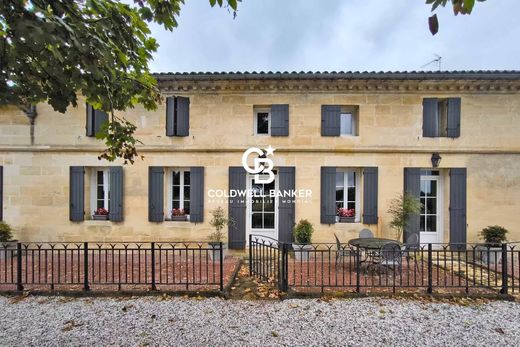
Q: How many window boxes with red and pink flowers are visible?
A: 3